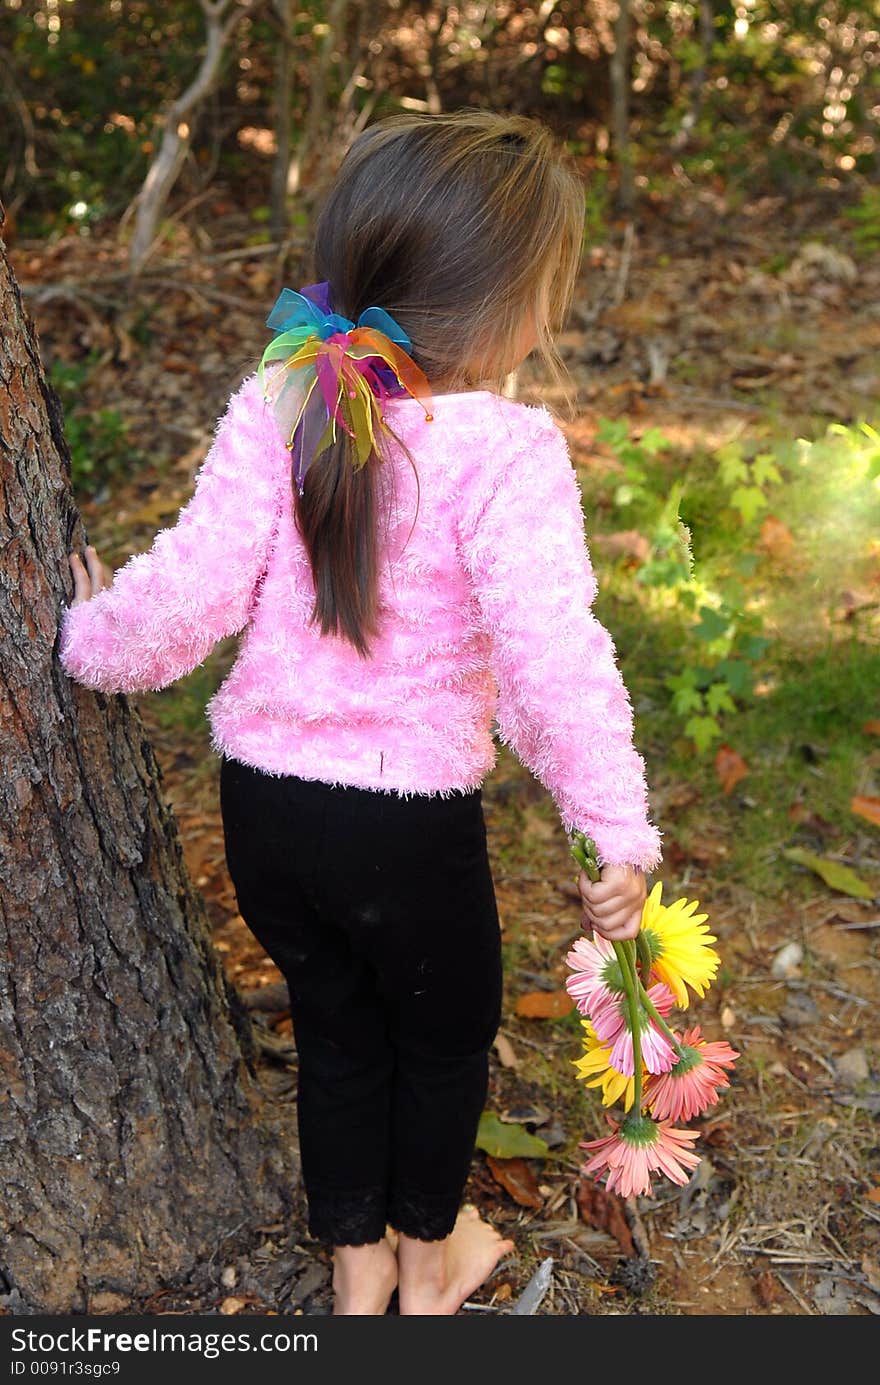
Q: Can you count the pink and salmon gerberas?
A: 4